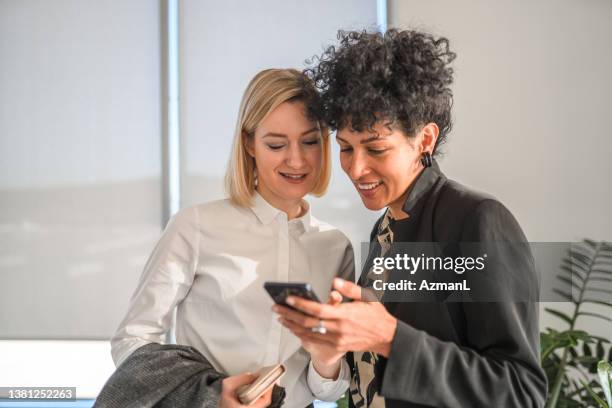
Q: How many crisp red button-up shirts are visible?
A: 0